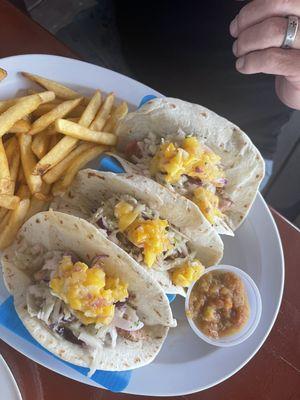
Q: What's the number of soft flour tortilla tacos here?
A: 3